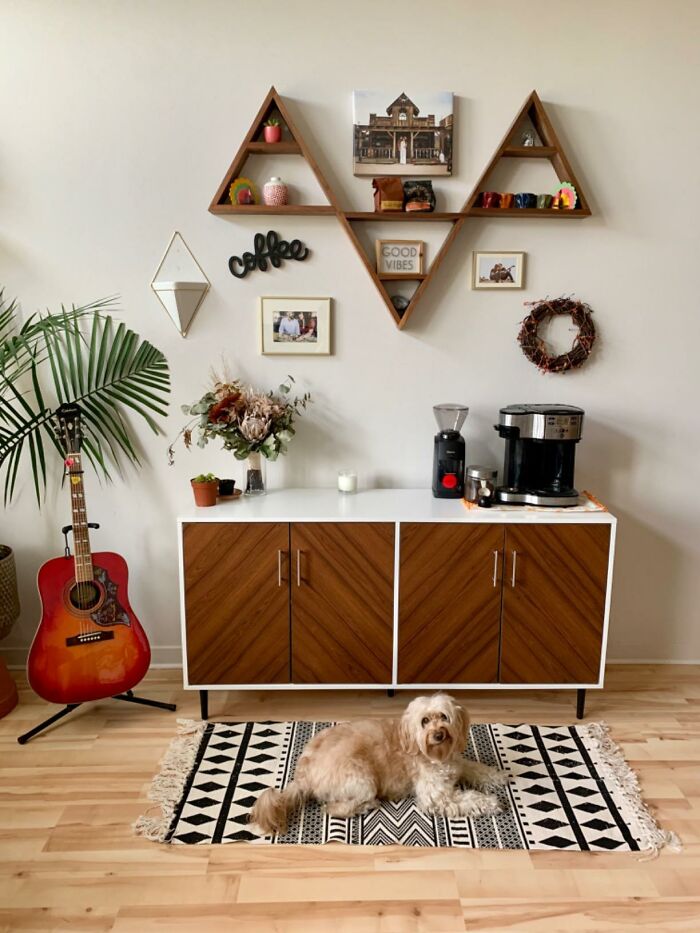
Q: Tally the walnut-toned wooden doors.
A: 4